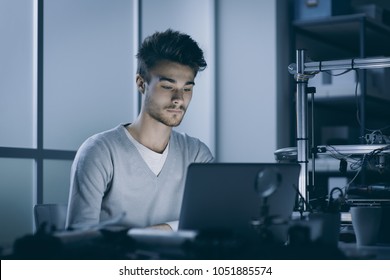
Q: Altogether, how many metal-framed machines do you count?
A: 1